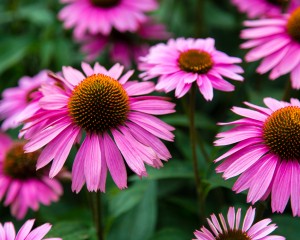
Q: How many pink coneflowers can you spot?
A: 11